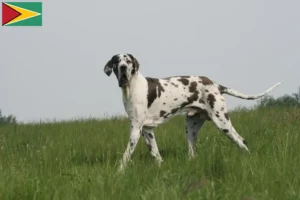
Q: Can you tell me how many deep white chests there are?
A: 1